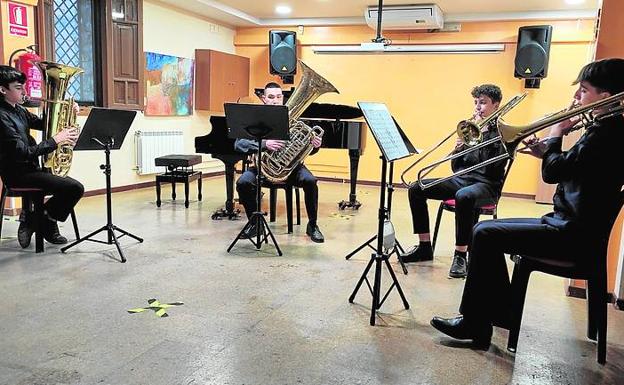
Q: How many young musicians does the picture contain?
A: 4